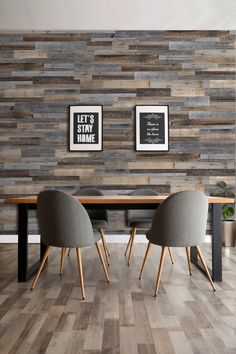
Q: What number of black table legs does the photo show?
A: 4